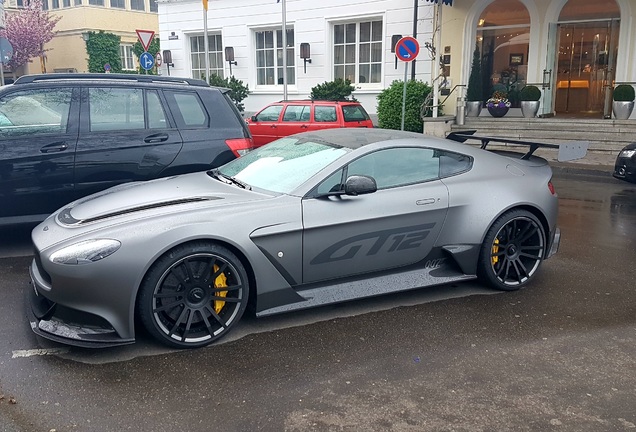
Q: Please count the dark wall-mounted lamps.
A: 4